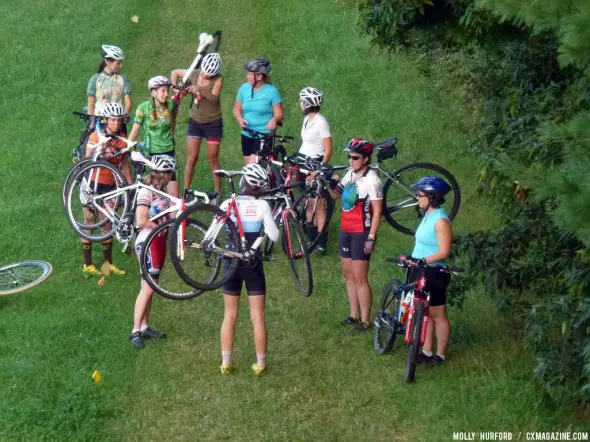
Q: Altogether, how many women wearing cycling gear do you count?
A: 10